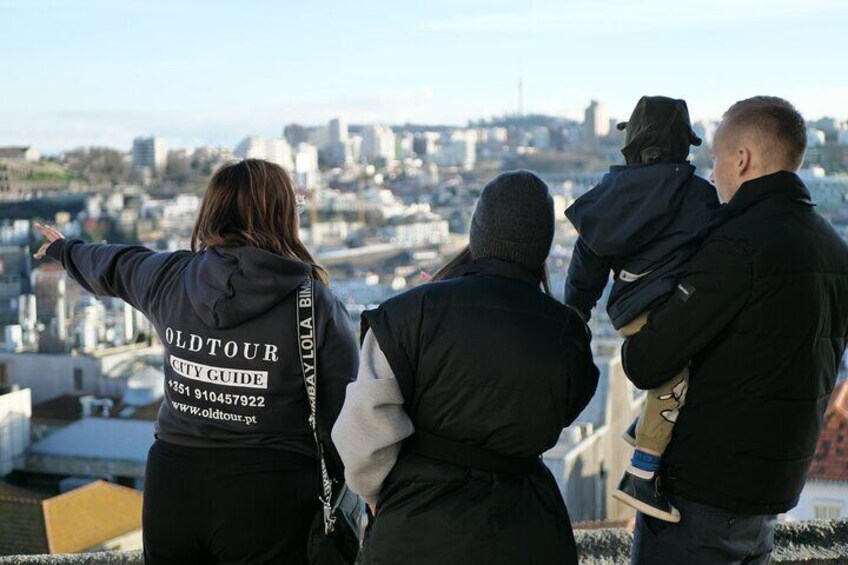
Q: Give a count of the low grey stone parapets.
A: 1